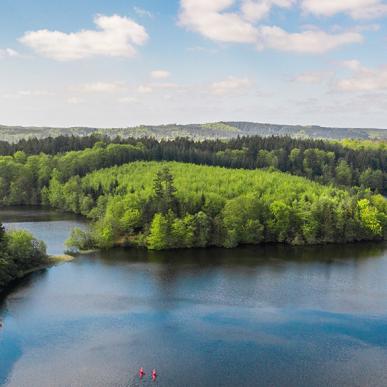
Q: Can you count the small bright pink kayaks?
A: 2